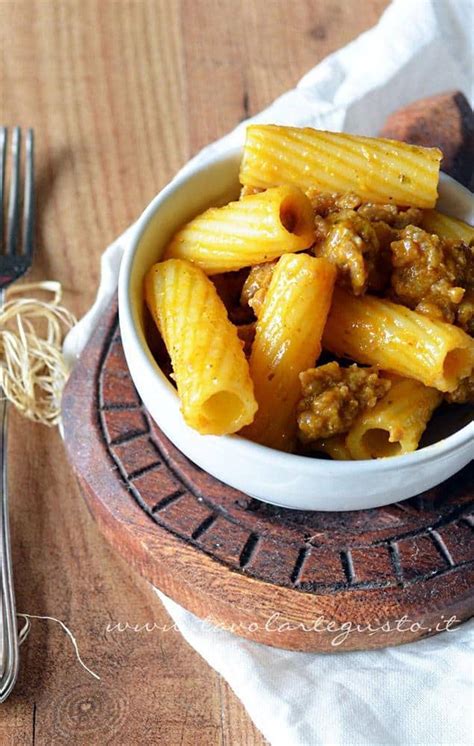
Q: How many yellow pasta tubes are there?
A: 7